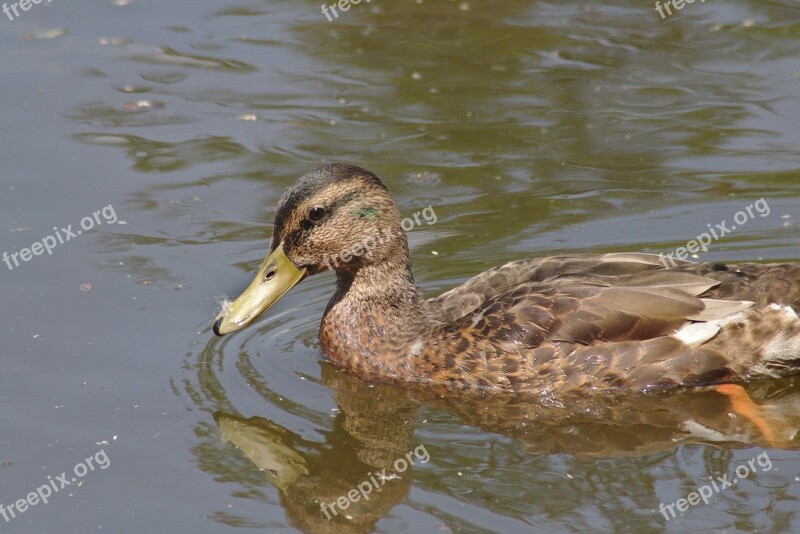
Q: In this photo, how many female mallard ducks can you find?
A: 1